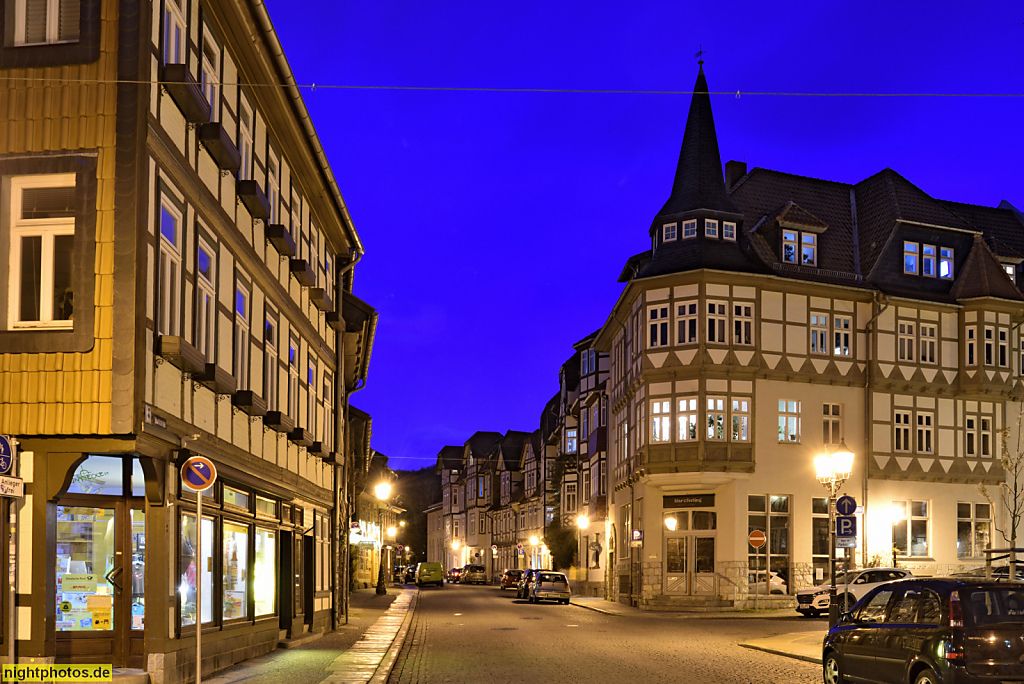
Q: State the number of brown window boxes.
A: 14